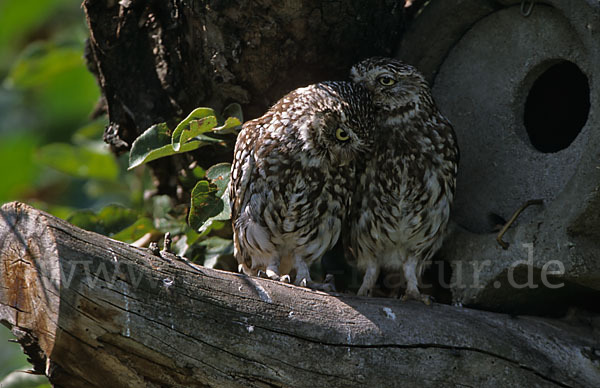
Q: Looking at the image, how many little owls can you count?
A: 2